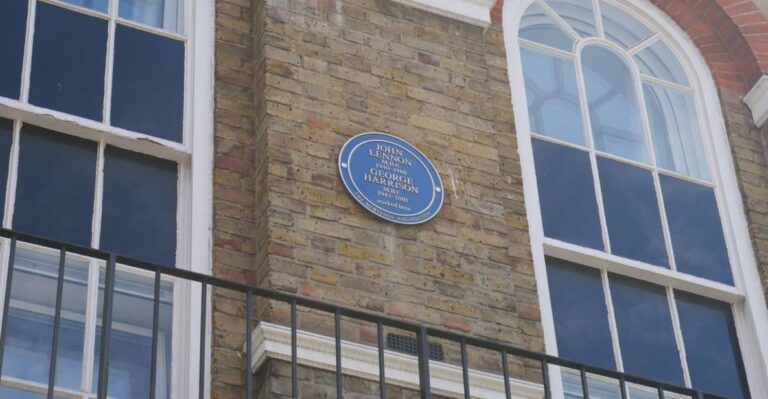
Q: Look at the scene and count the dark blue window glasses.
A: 12